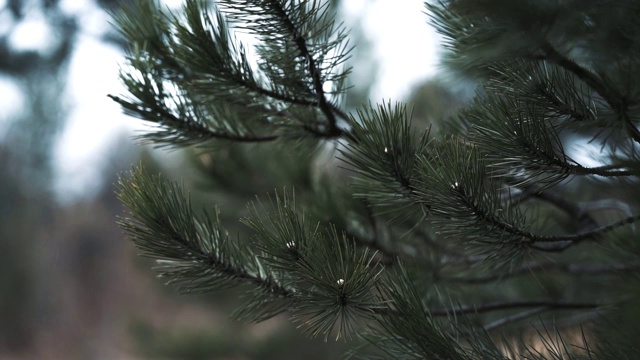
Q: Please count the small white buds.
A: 4